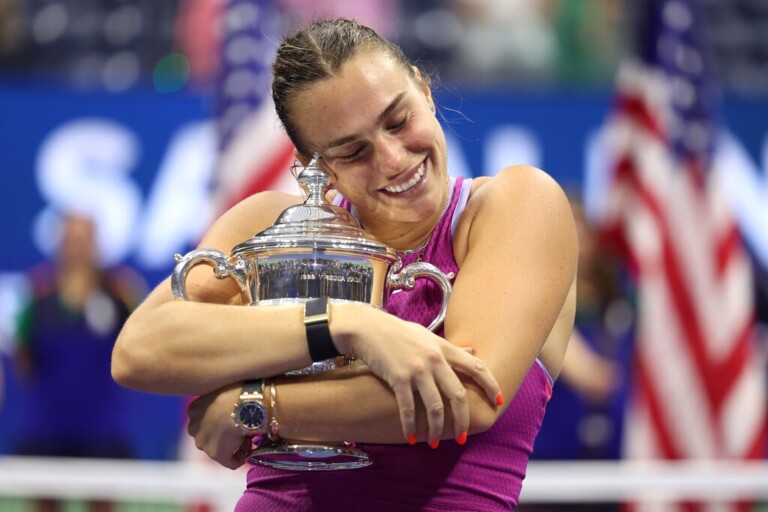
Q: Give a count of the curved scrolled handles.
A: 2